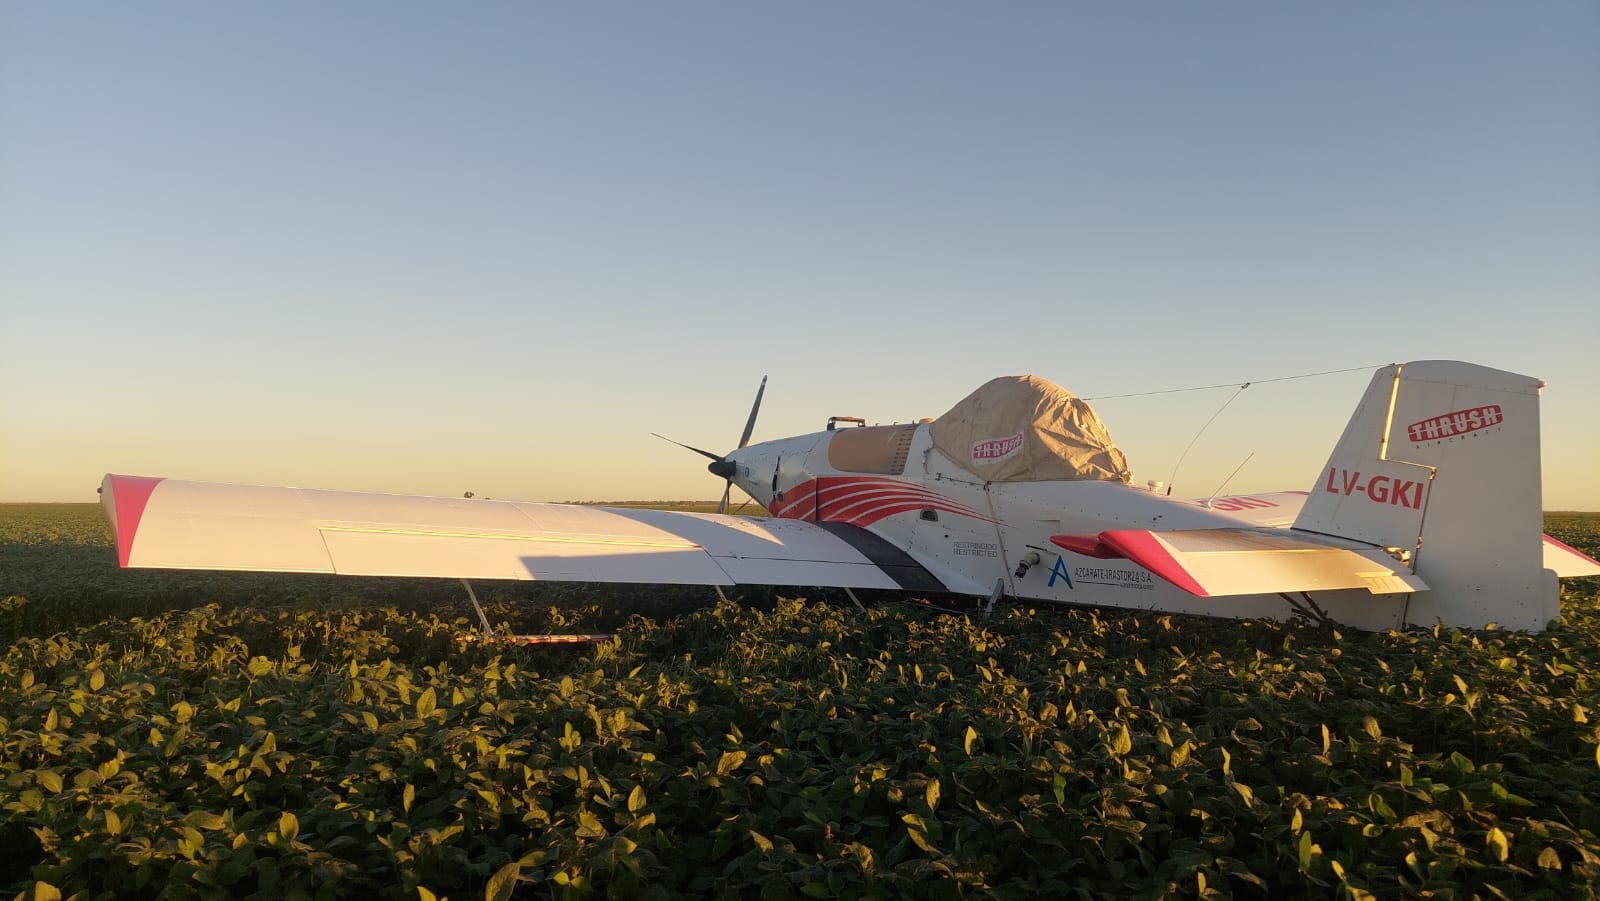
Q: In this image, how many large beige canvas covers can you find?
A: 1